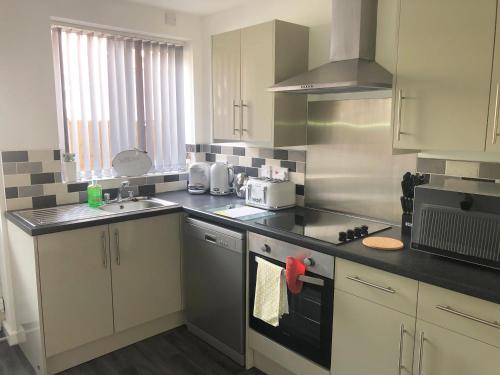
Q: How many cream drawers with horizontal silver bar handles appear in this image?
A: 2